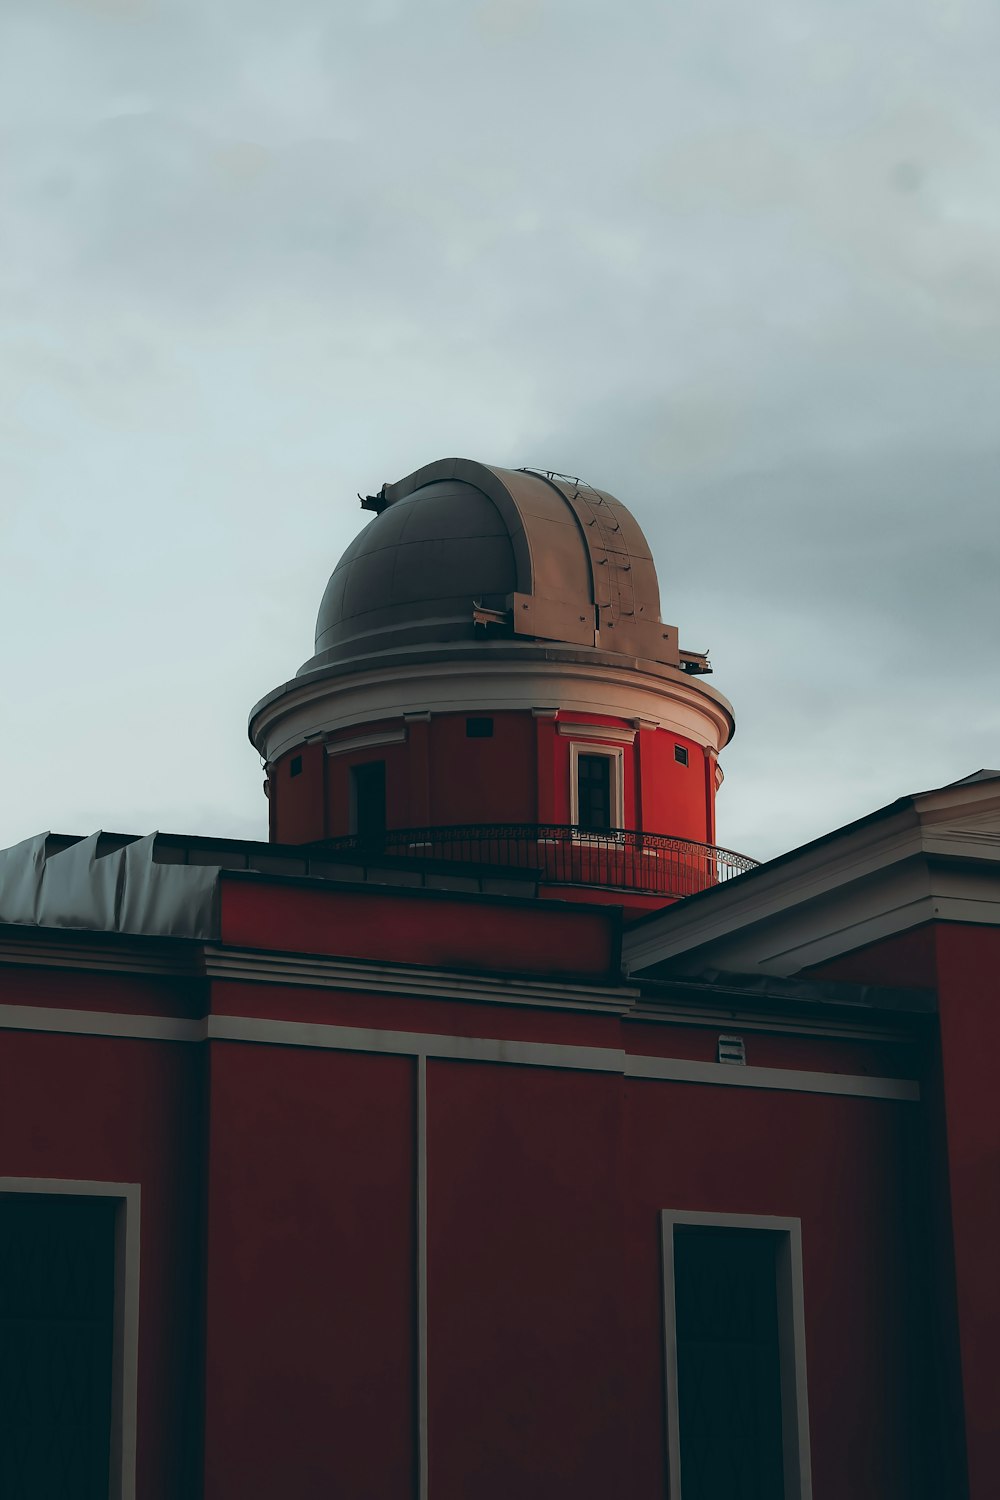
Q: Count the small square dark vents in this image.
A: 3